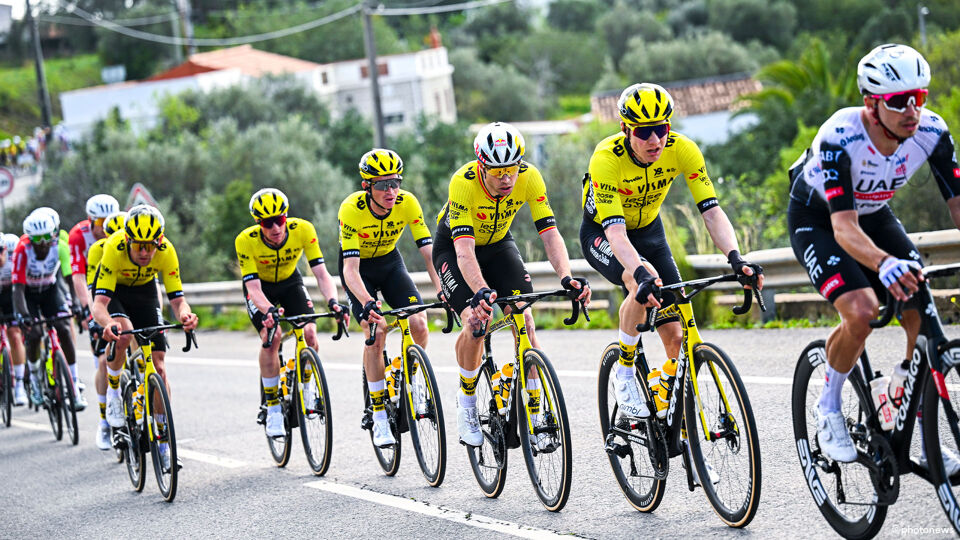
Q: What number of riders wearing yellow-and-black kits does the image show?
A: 6